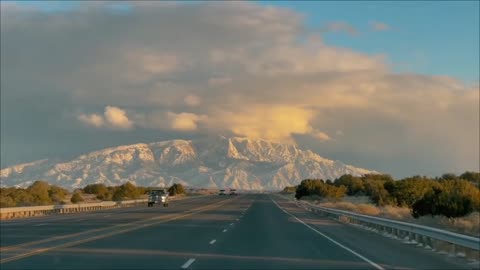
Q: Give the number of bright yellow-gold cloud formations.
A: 1